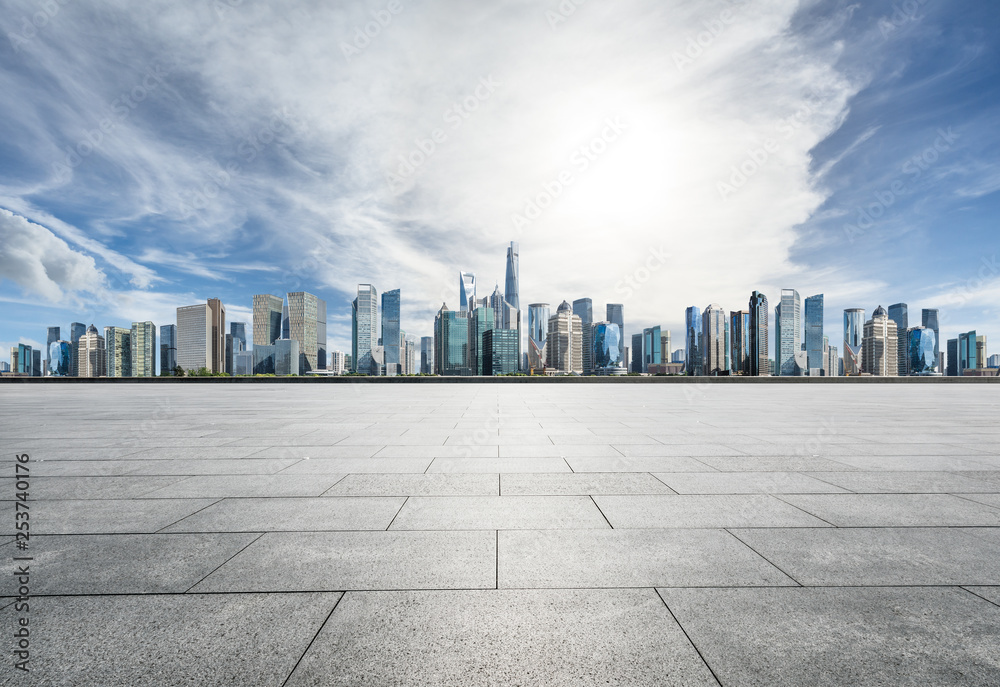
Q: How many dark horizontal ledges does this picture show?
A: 1